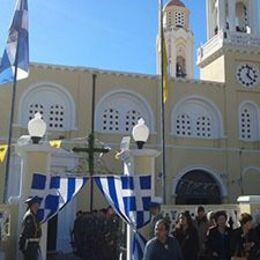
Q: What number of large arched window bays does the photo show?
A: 3